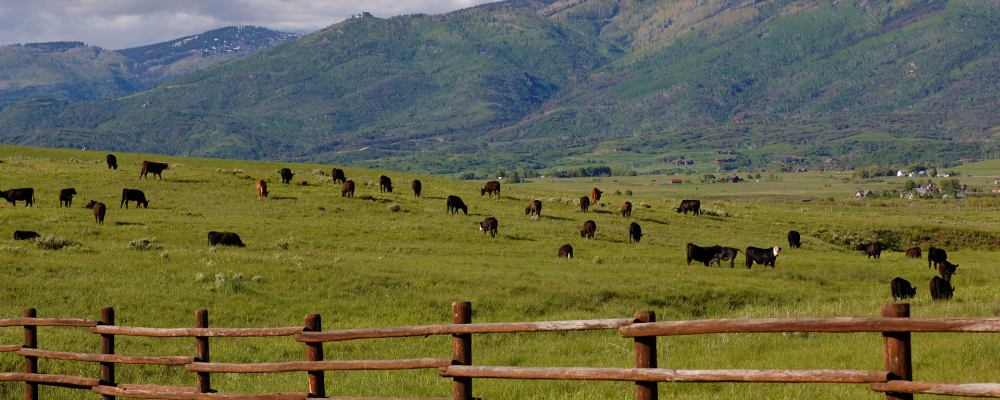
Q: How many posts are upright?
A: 7